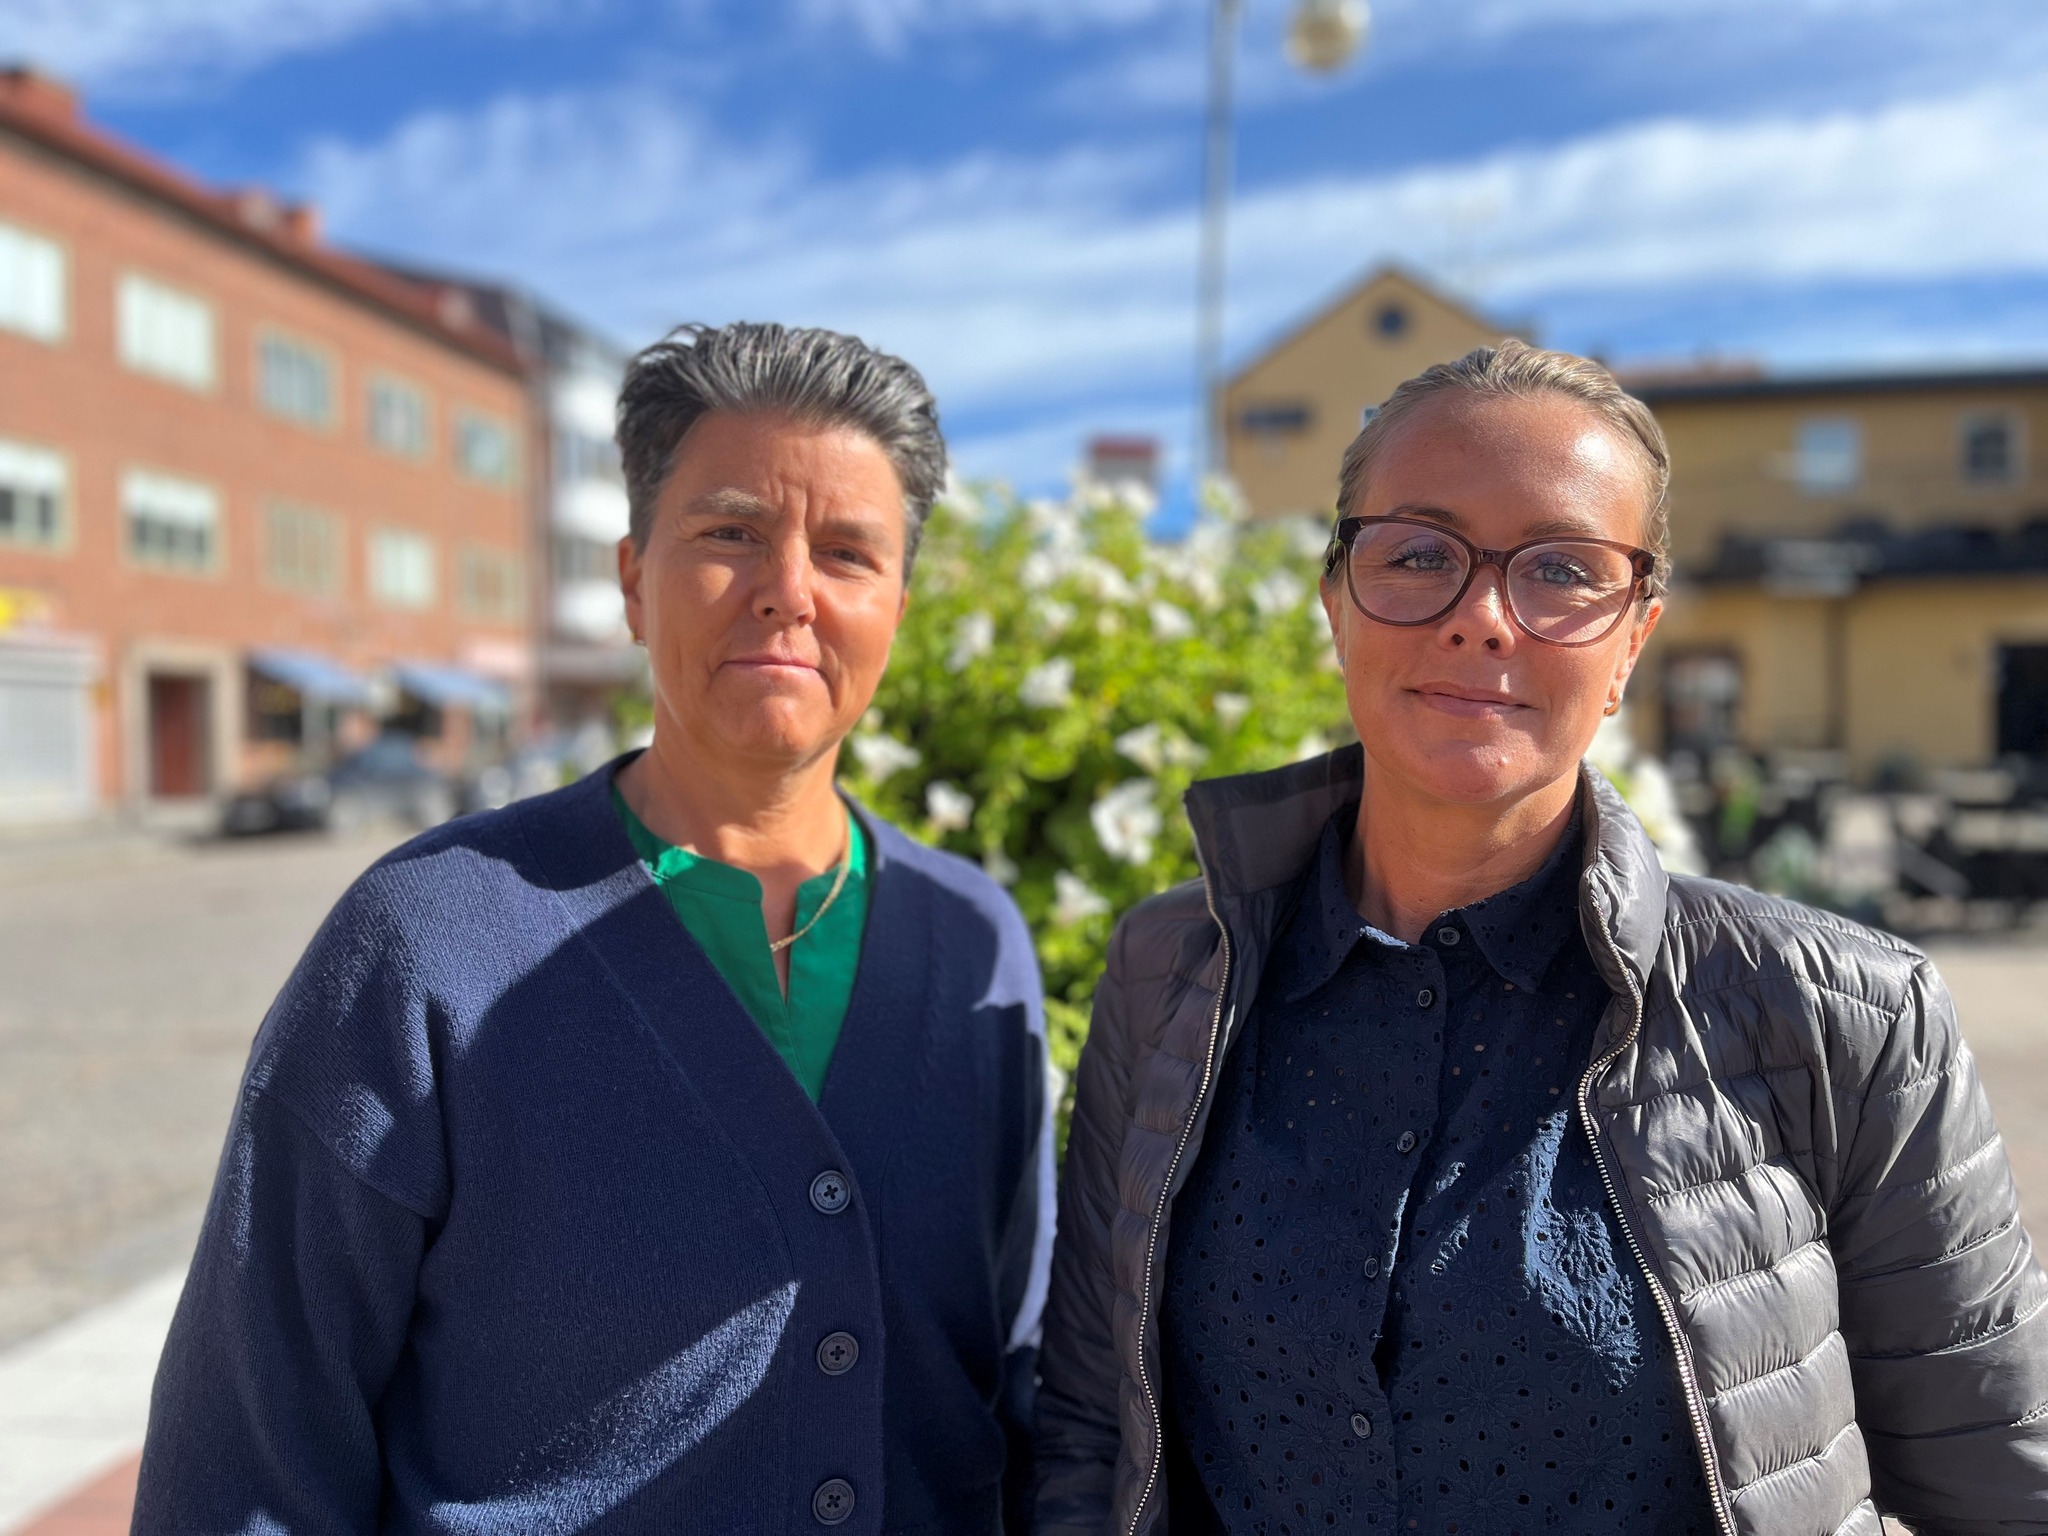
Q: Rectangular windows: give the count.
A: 12